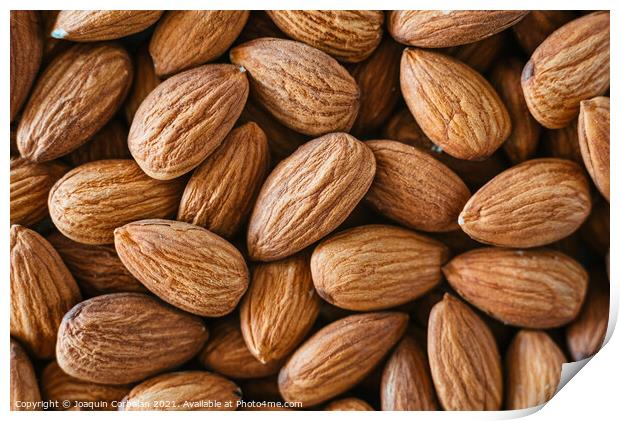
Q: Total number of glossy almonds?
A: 0